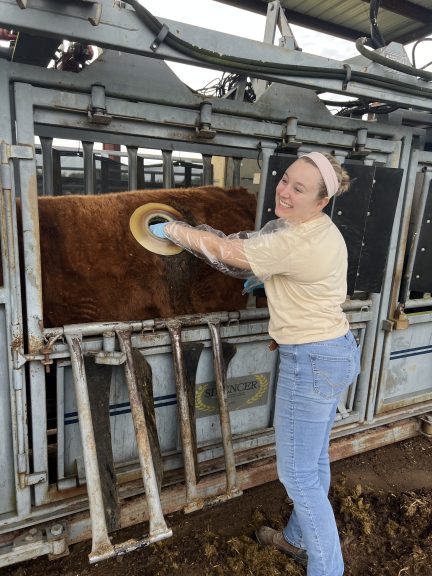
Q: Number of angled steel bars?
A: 4